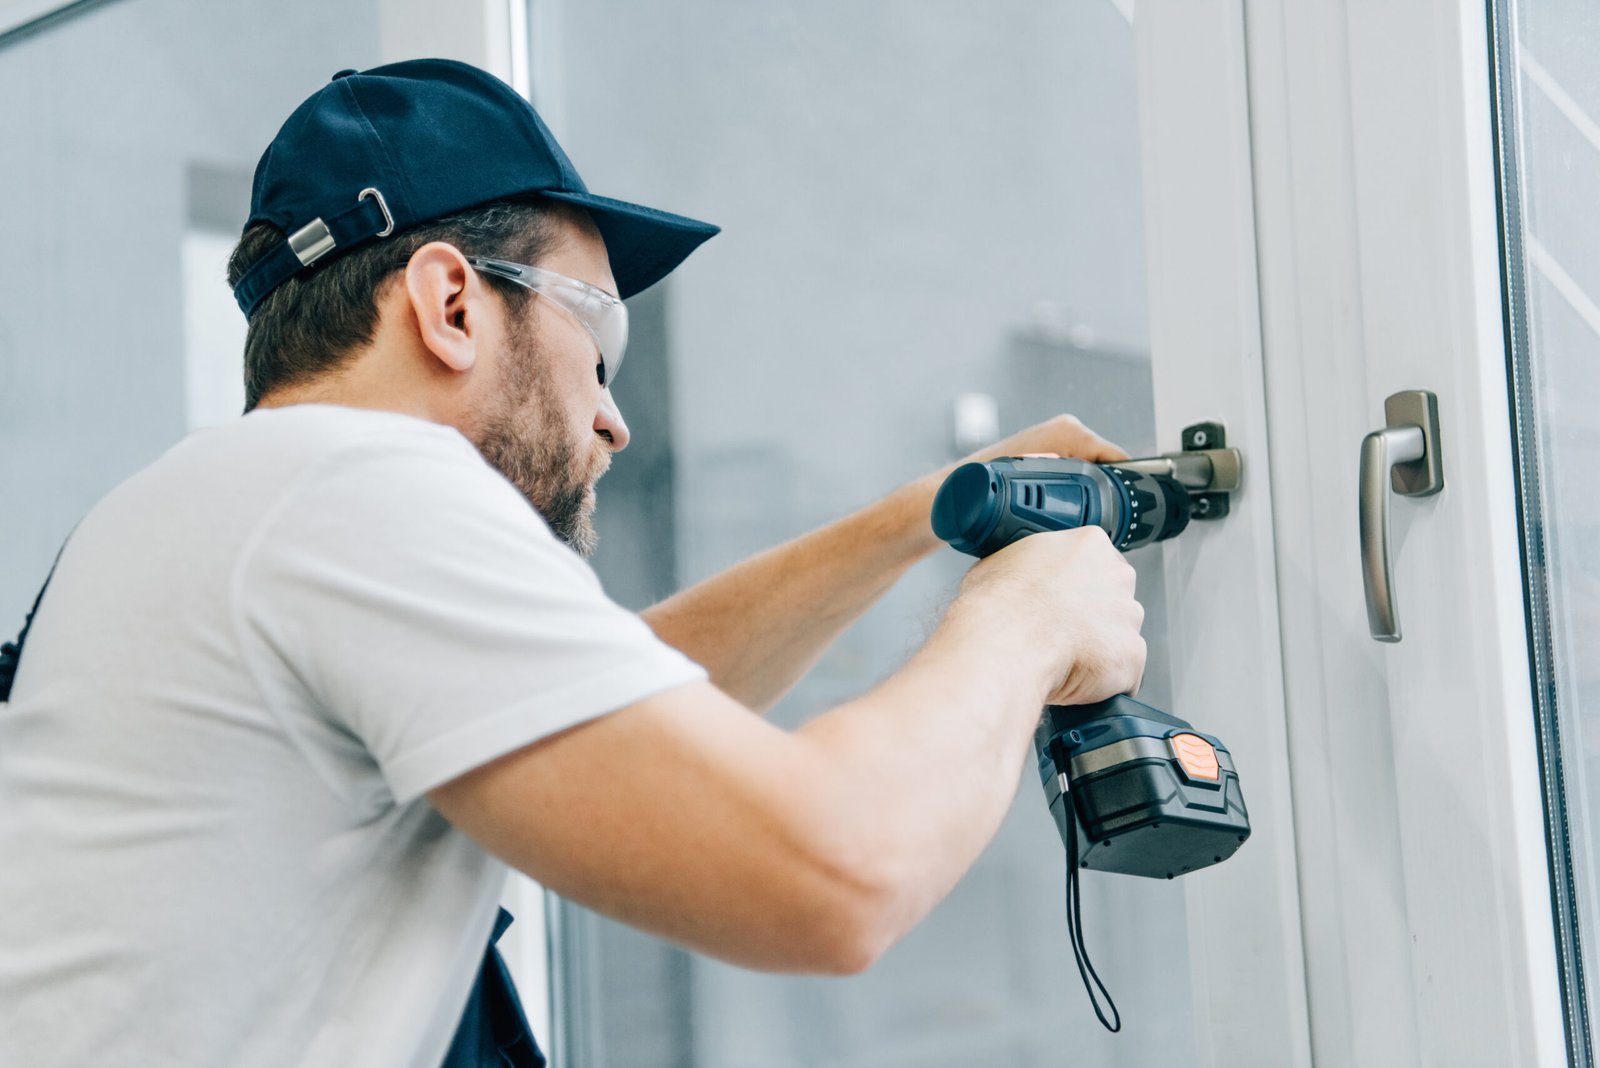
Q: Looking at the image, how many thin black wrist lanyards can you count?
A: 1